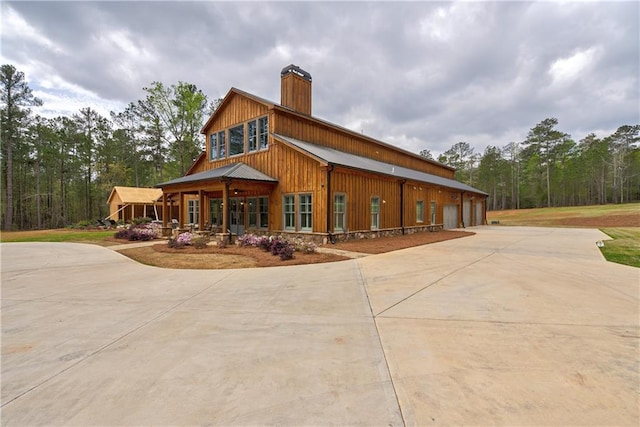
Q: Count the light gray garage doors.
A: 3